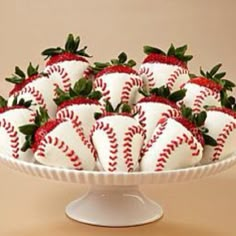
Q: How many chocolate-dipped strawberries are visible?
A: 12